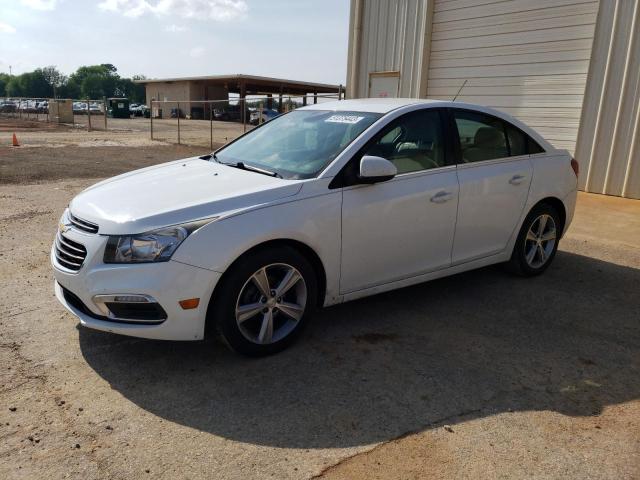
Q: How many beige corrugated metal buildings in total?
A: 1